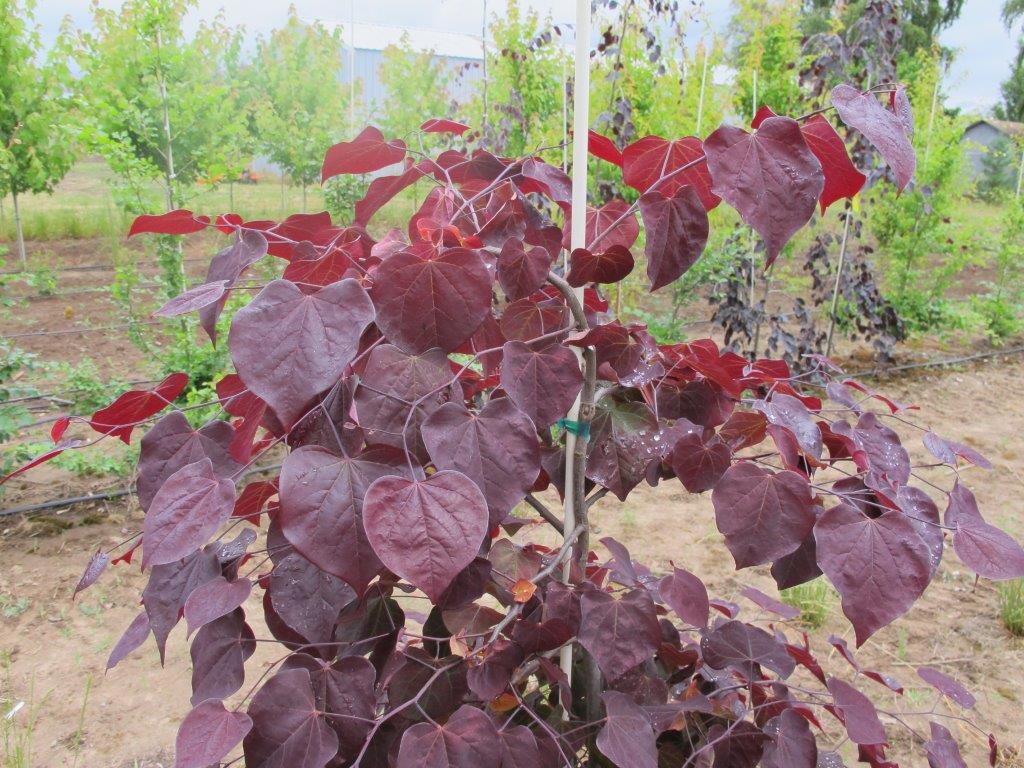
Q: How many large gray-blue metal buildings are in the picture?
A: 1